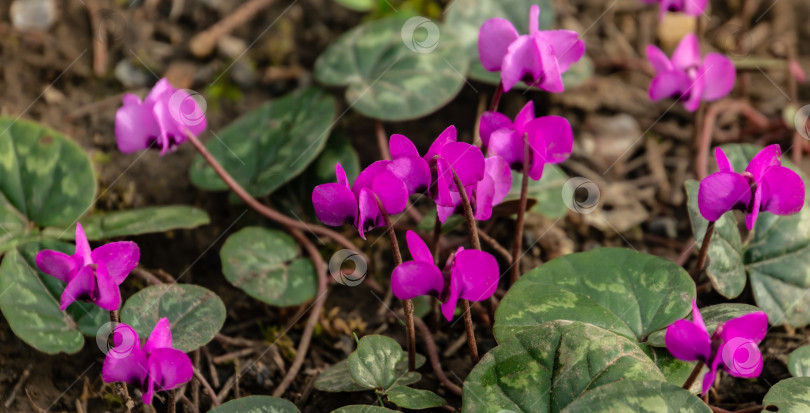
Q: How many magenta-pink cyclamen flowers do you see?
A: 13